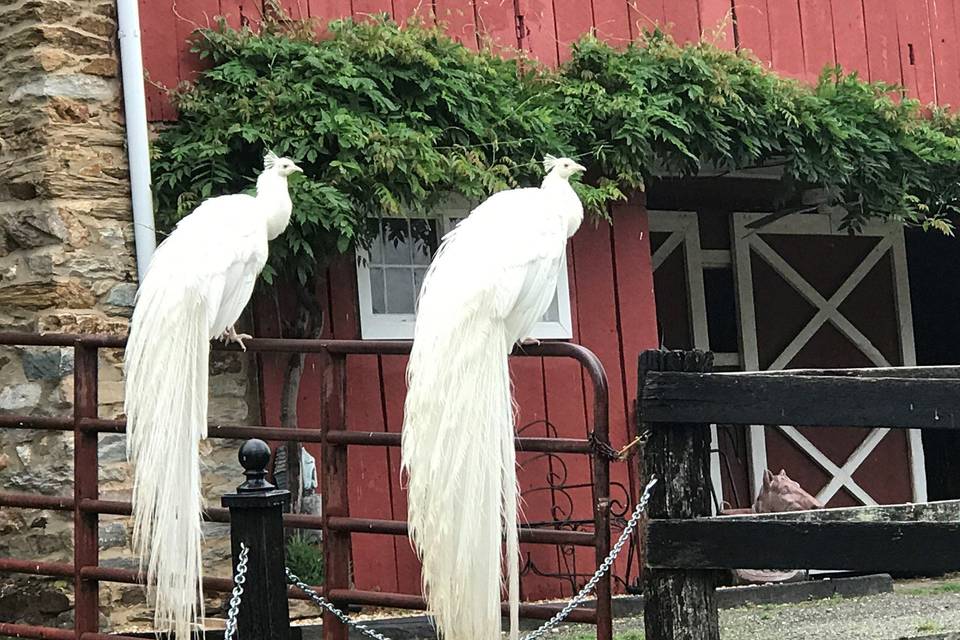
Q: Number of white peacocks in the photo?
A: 2